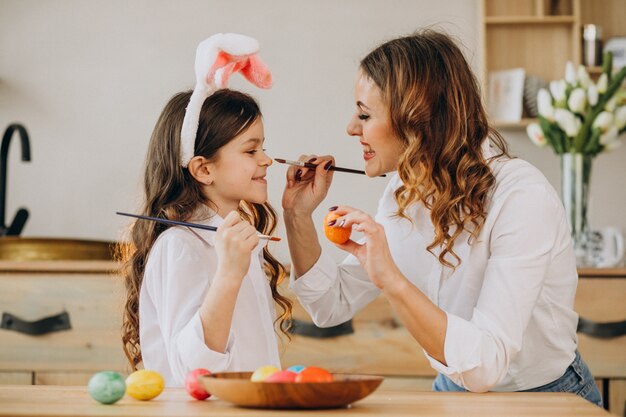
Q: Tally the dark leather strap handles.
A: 3